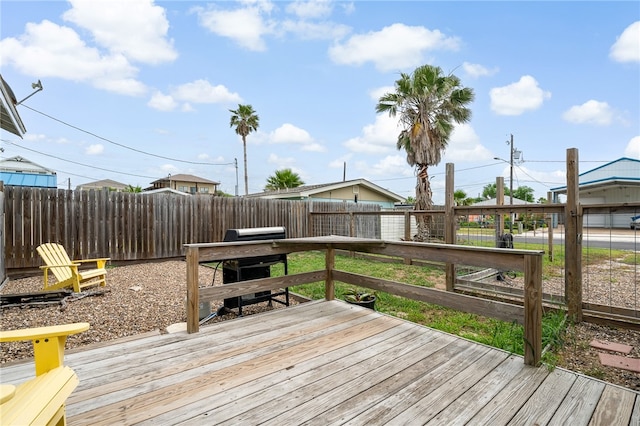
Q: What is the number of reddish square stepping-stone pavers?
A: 2